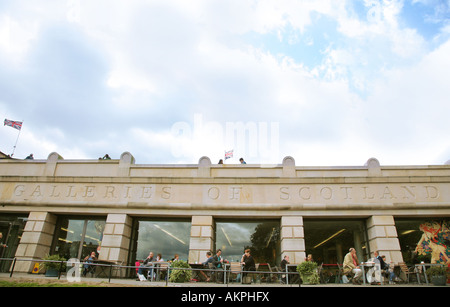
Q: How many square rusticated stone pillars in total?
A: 5